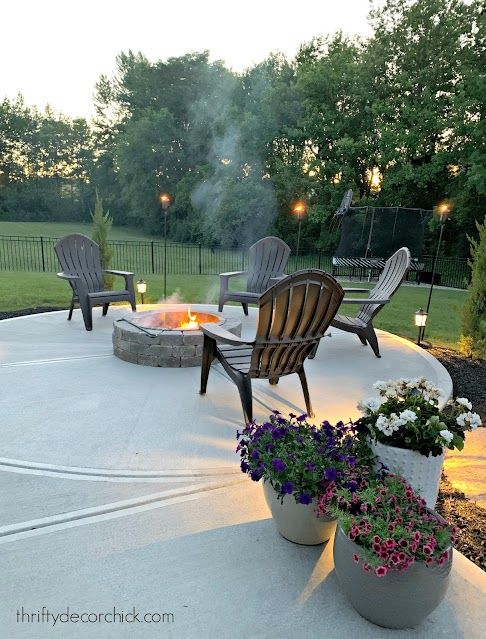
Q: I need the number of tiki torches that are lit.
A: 3